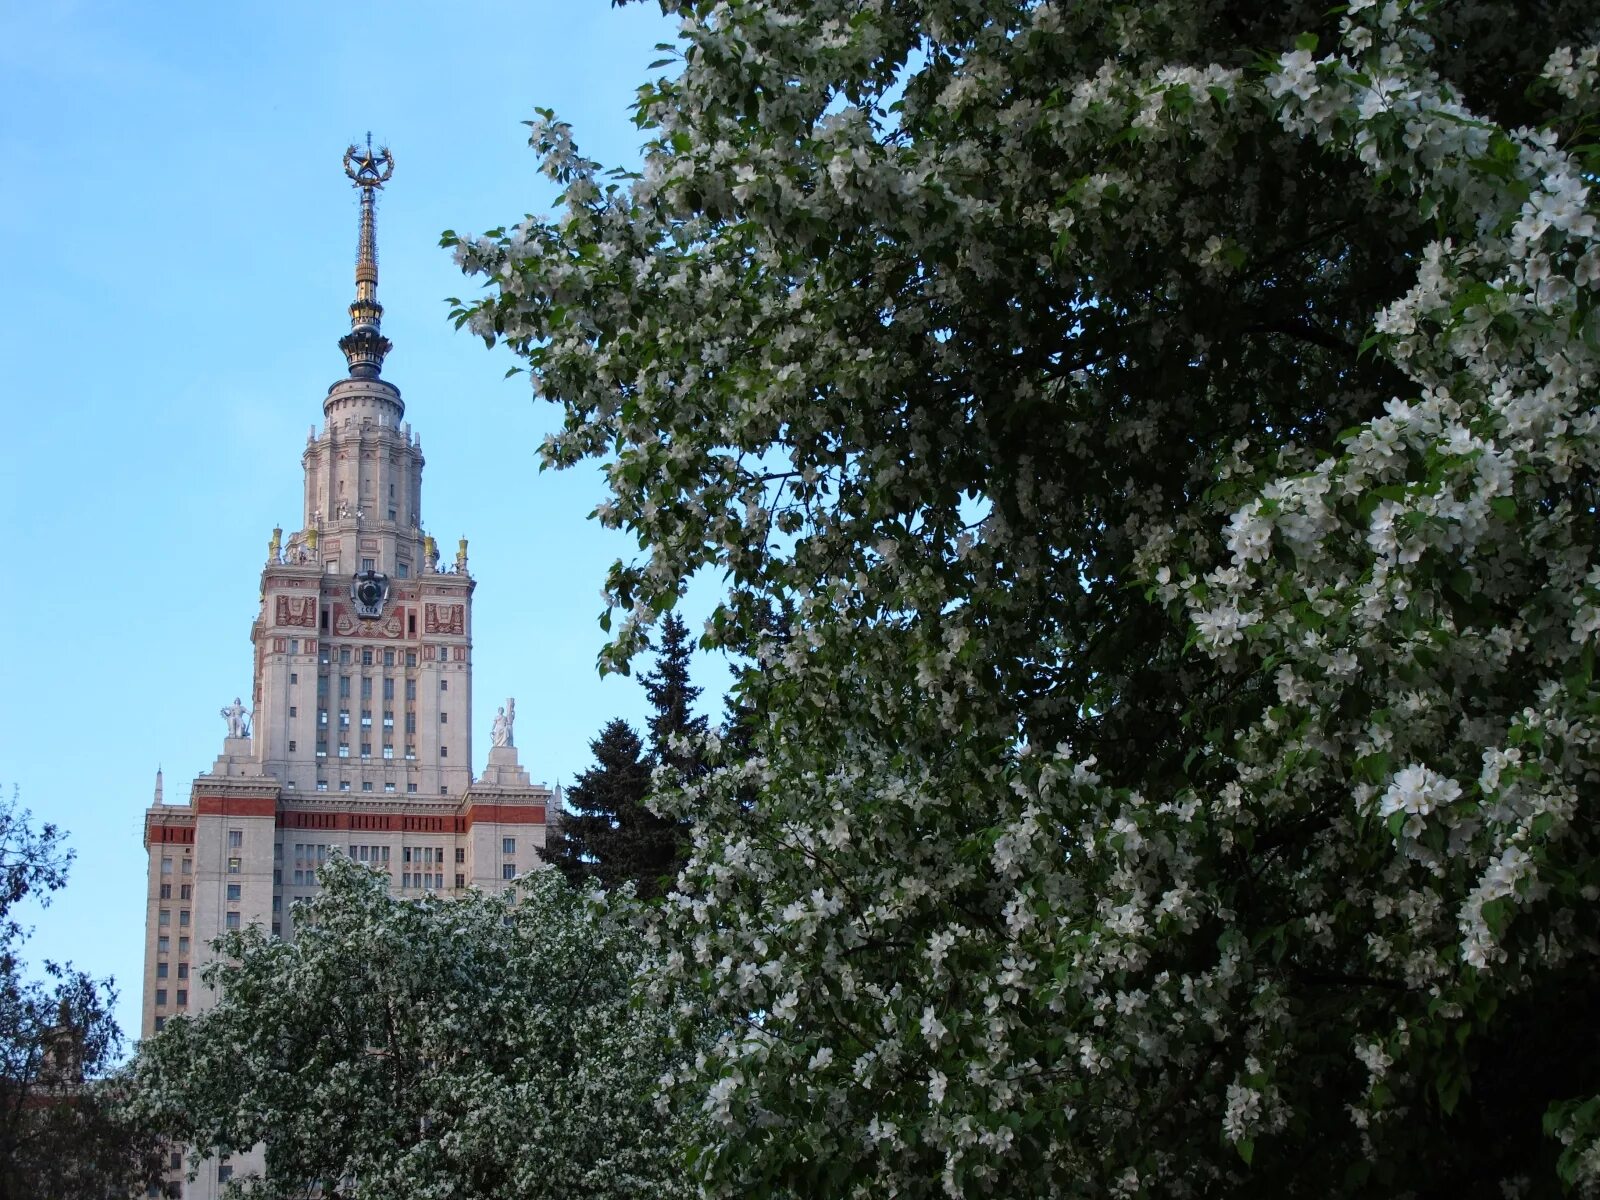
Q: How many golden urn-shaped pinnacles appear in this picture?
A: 4